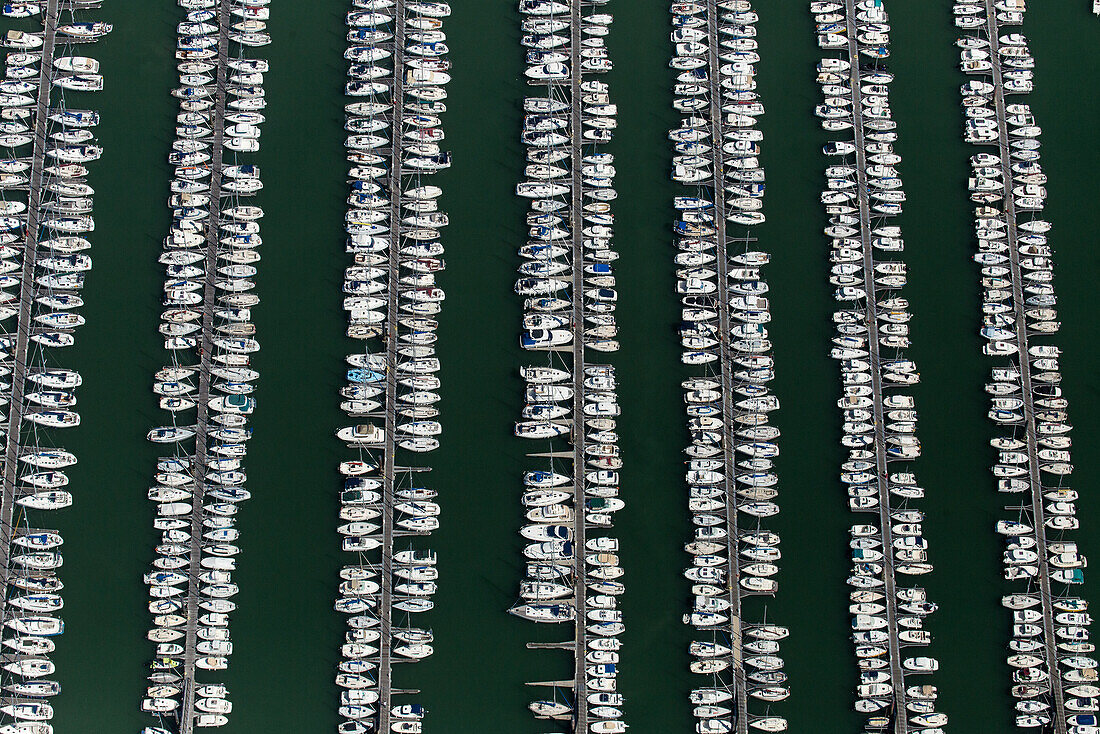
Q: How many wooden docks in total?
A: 7